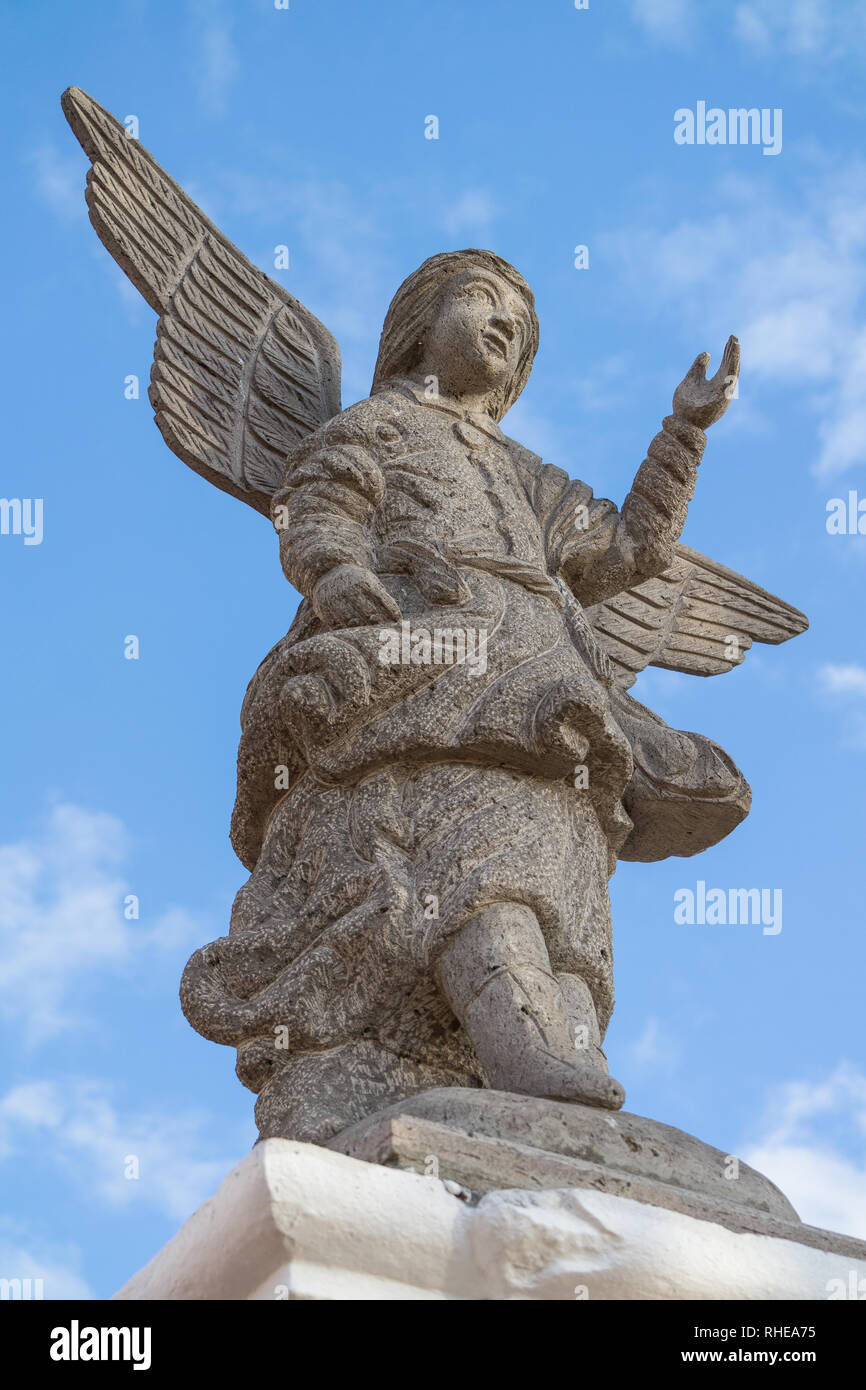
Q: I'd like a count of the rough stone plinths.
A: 1